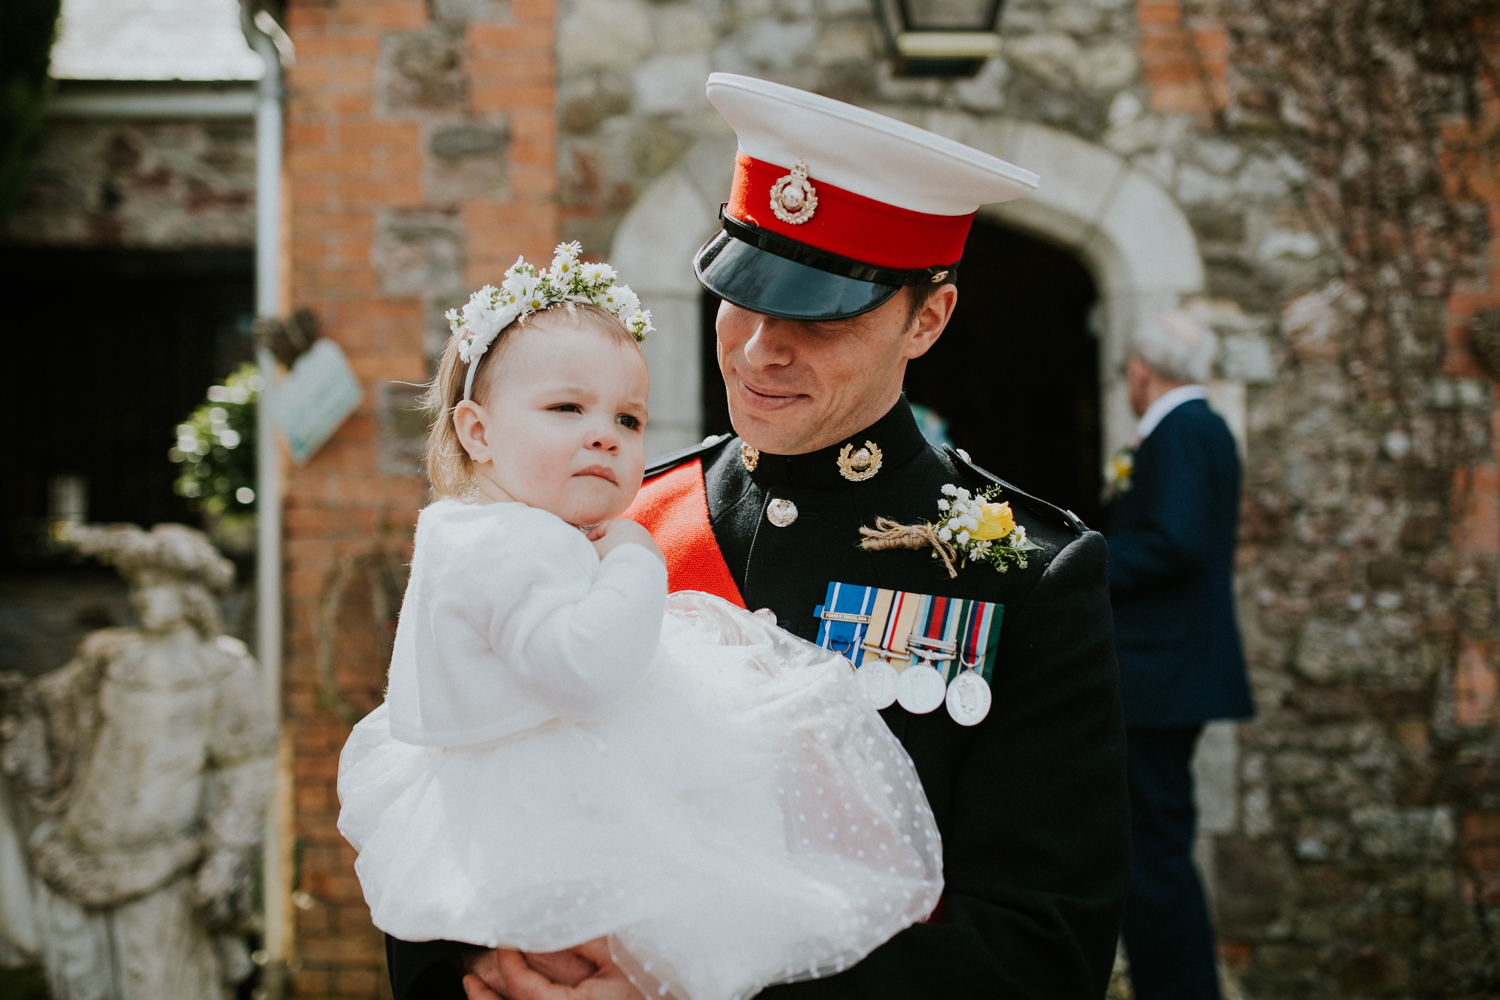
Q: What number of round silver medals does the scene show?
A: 3